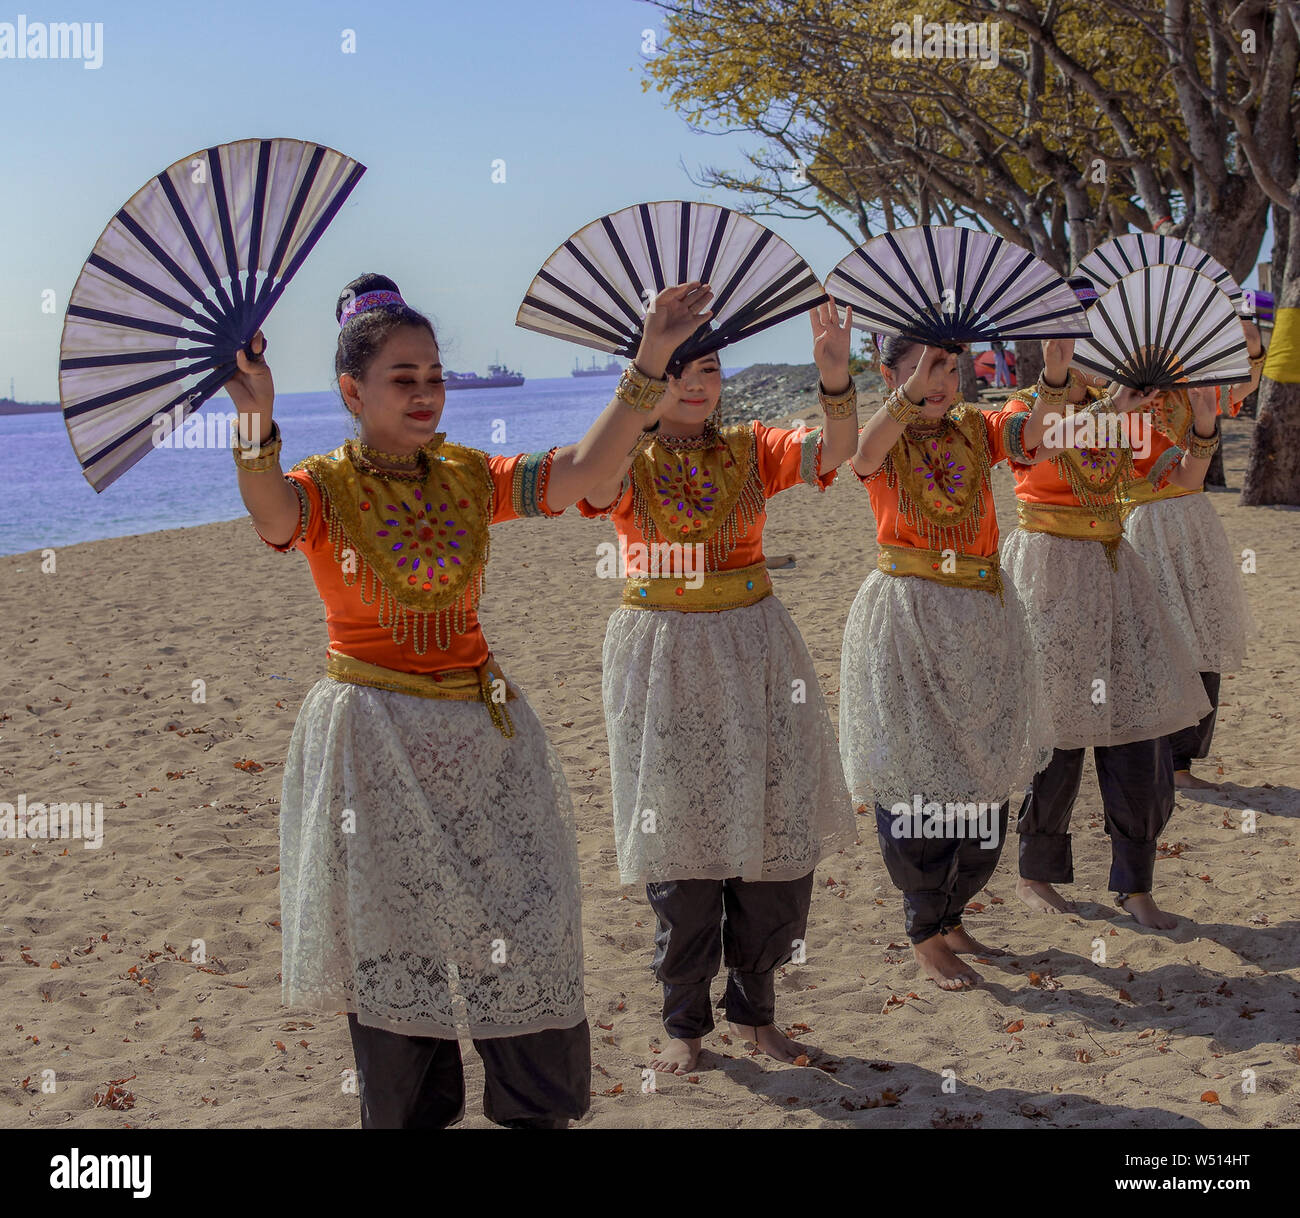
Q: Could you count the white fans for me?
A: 5